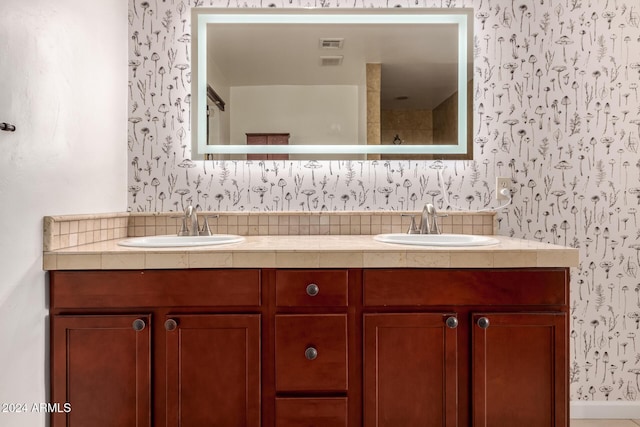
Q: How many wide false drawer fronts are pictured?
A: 2